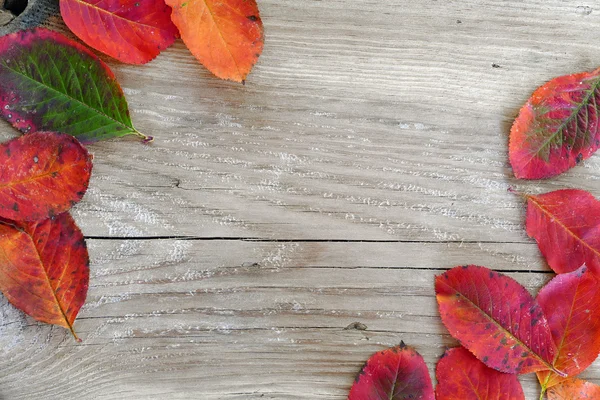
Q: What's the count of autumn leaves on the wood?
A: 12